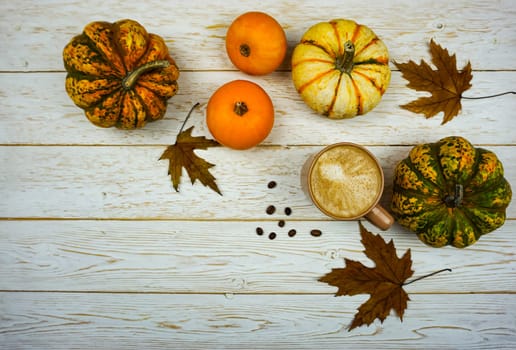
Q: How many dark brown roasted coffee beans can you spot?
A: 8